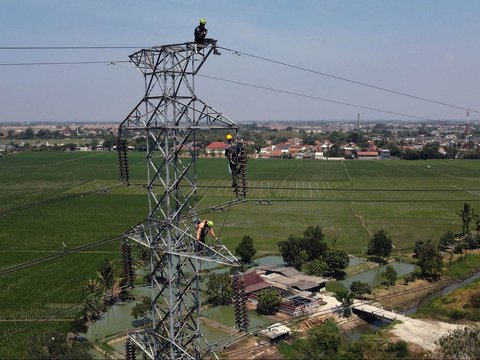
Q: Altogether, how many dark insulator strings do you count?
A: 5